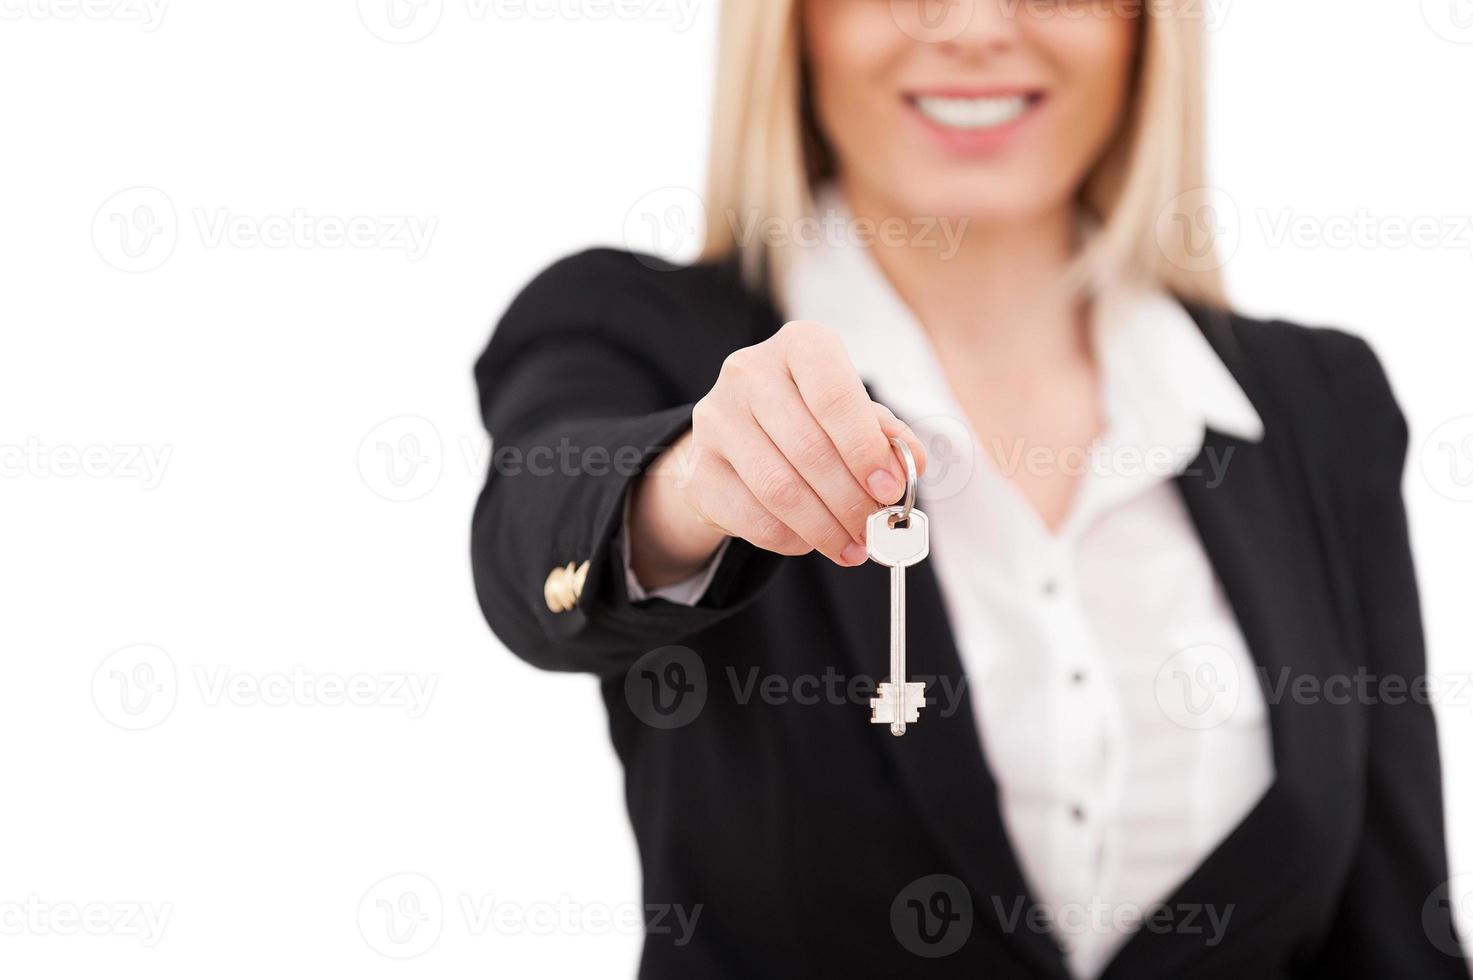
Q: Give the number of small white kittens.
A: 0